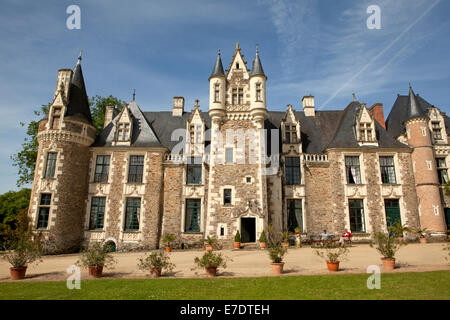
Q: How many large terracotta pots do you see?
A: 7